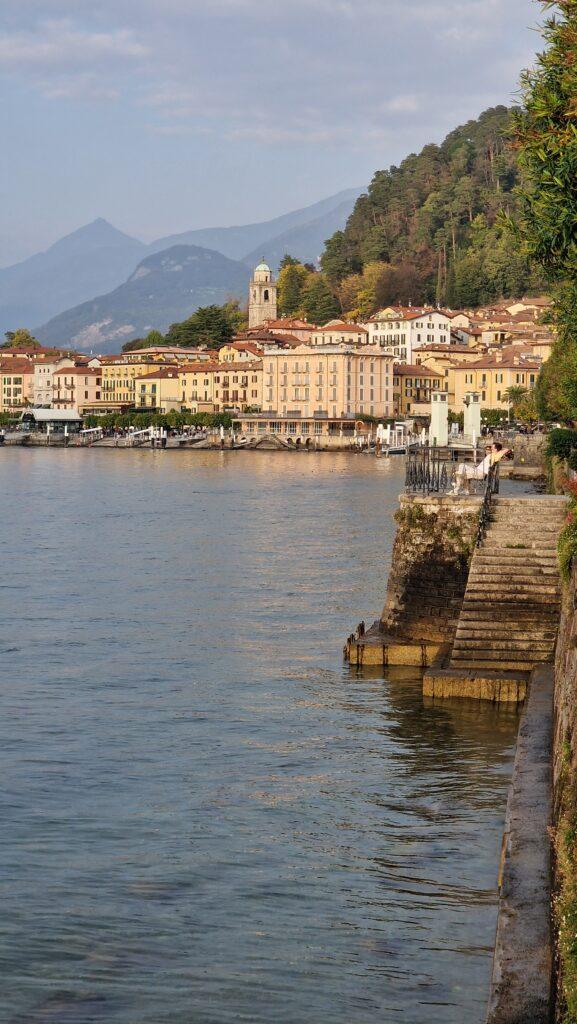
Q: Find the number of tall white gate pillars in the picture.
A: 2